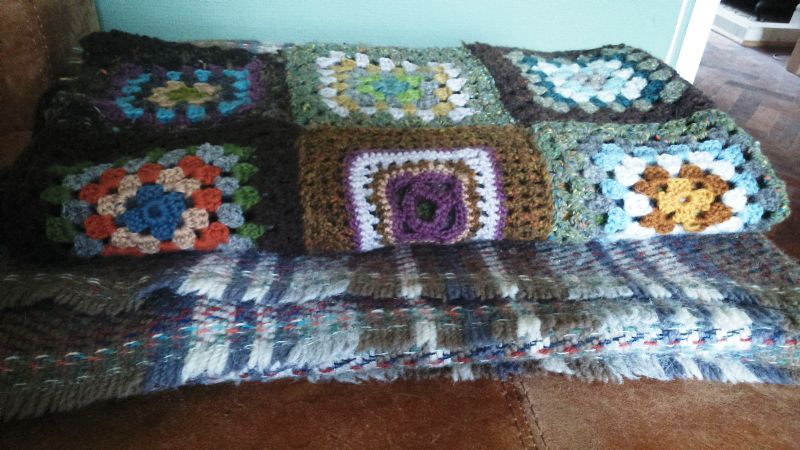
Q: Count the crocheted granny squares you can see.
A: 6